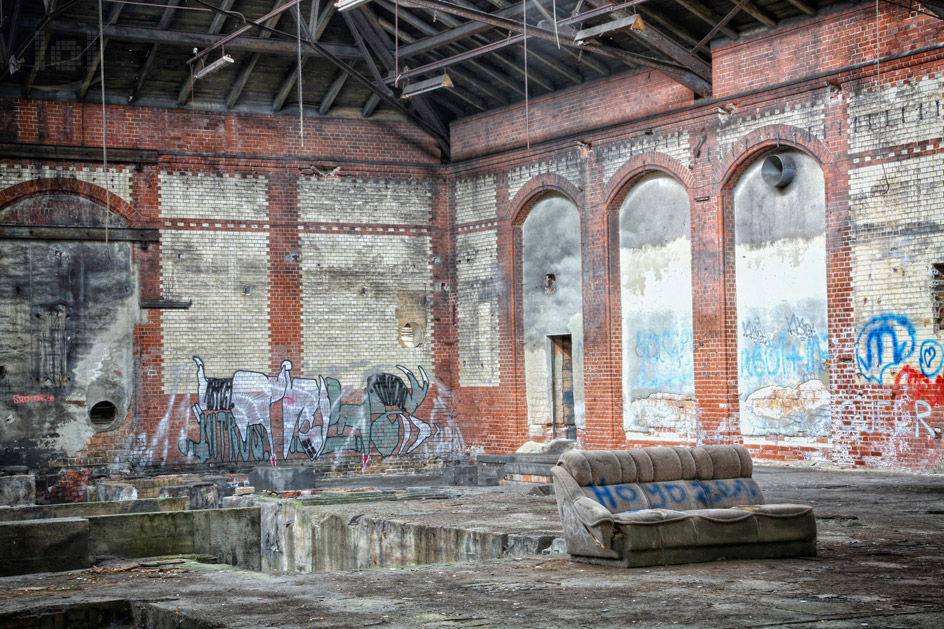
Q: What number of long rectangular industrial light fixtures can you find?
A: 4